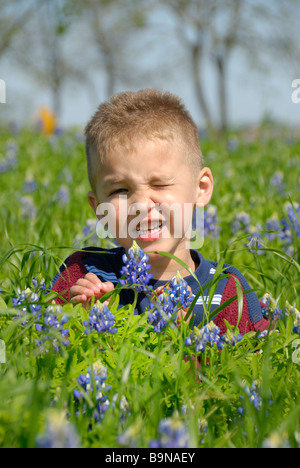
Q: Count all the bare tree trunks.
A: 4